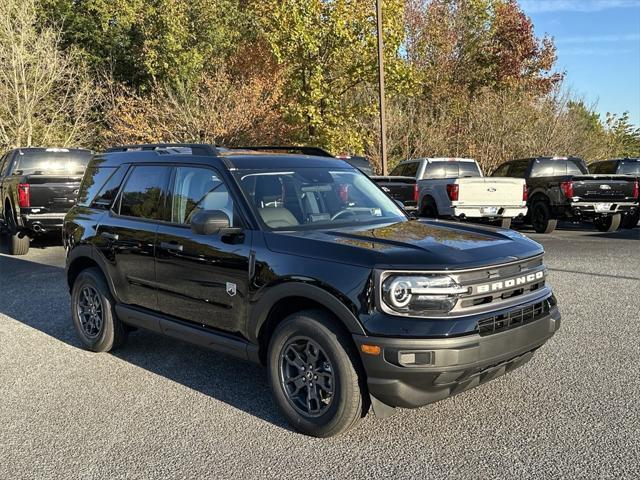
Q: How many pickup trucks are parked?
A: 5